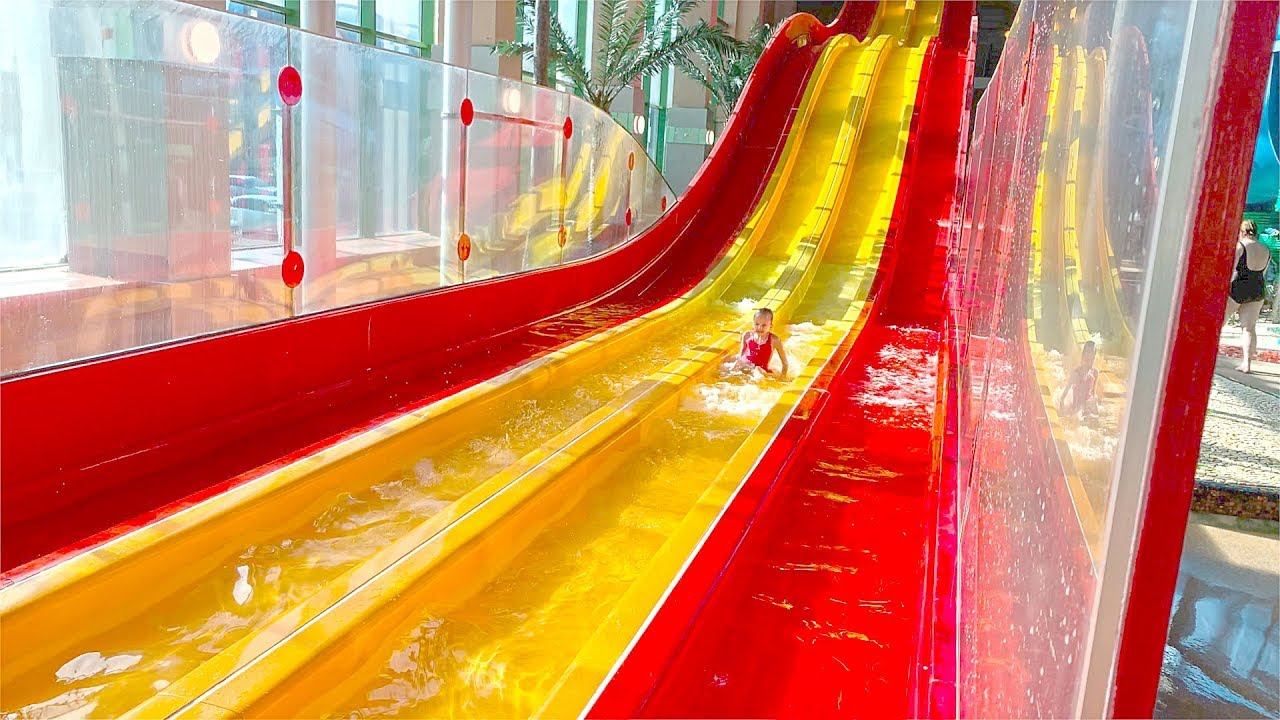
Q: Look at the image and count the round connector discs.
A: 9